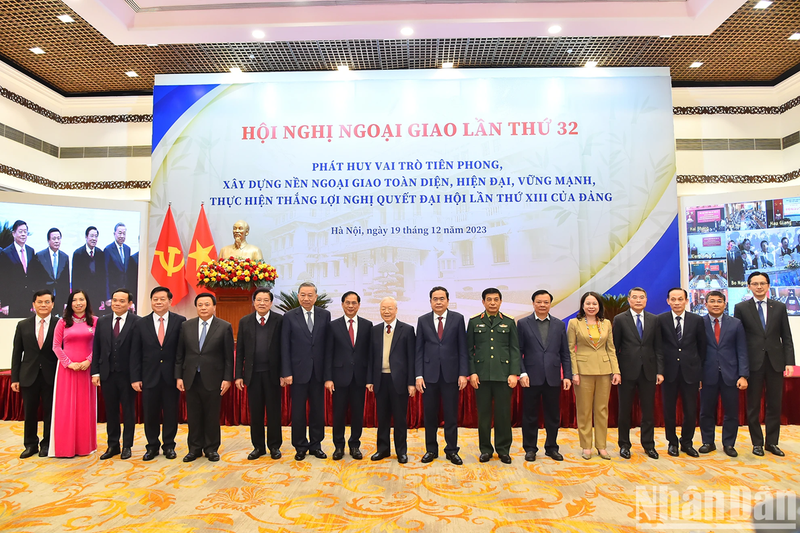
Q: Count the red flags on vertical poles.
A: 2